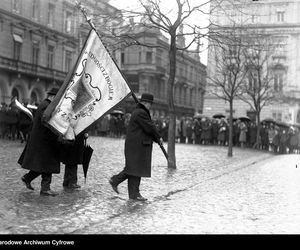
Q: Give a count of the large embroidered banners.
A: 1